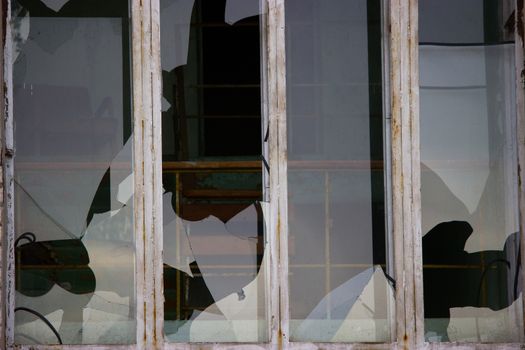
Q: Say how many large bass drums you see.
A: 0